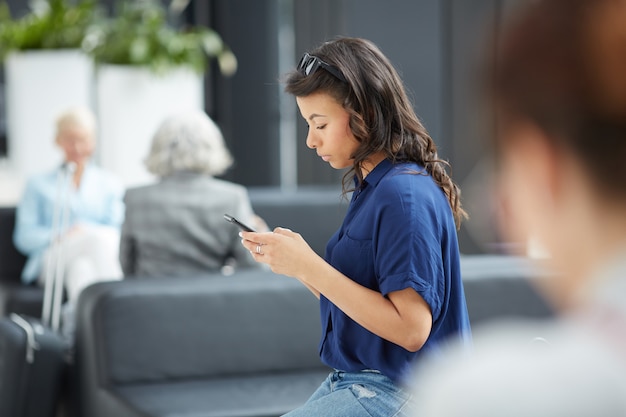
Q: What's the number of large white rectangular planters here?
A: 2